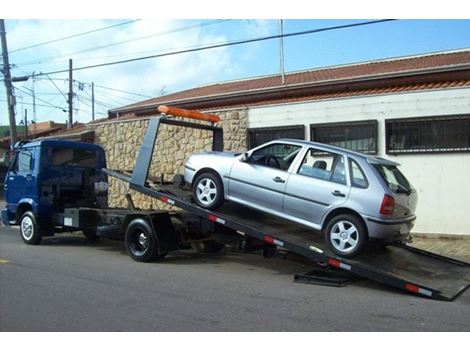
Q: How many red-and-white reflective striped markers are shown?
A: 5